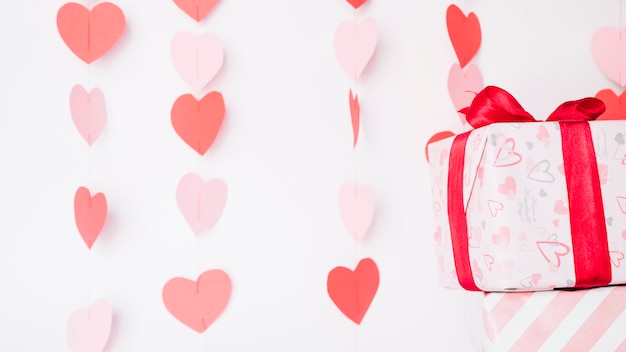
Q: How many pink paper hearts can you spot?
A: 8